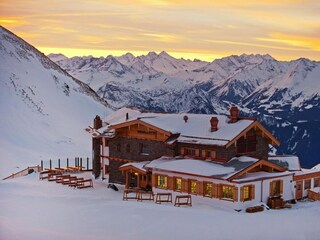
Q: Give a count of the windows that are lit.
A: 6